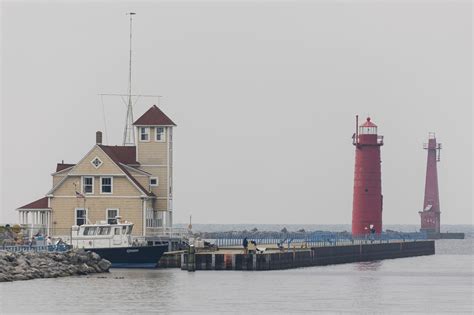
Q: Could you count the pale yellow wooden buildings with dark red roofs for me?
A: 1